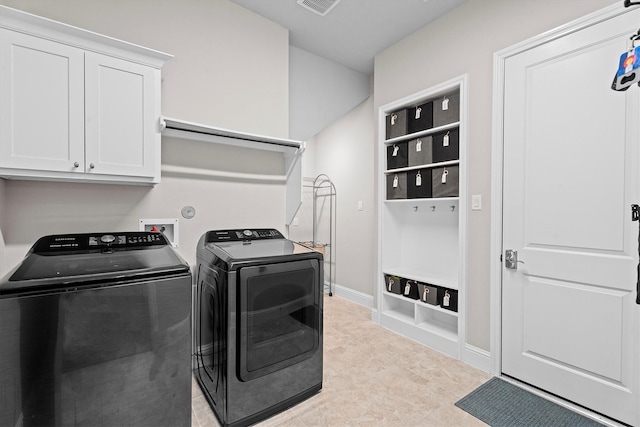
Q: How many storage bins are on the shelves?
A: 13